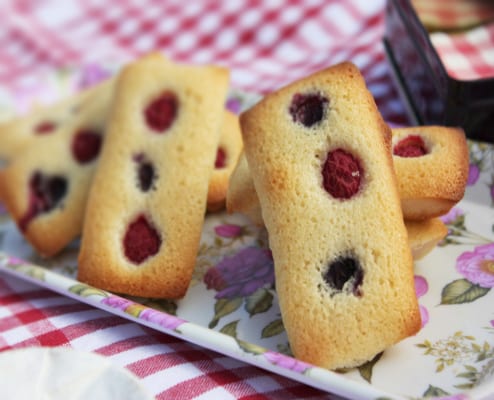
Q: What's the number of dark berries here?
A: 4